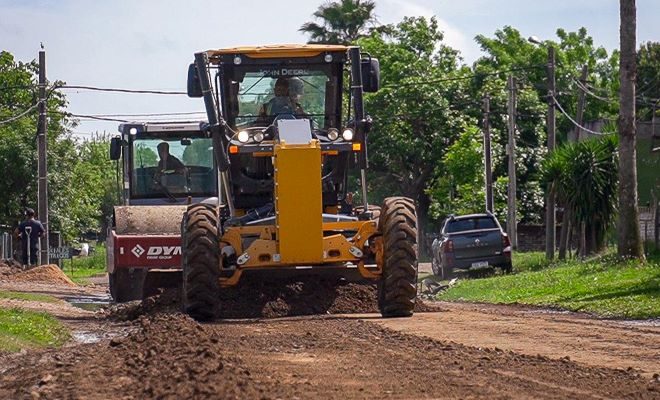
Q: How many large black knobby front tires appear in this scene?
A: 2